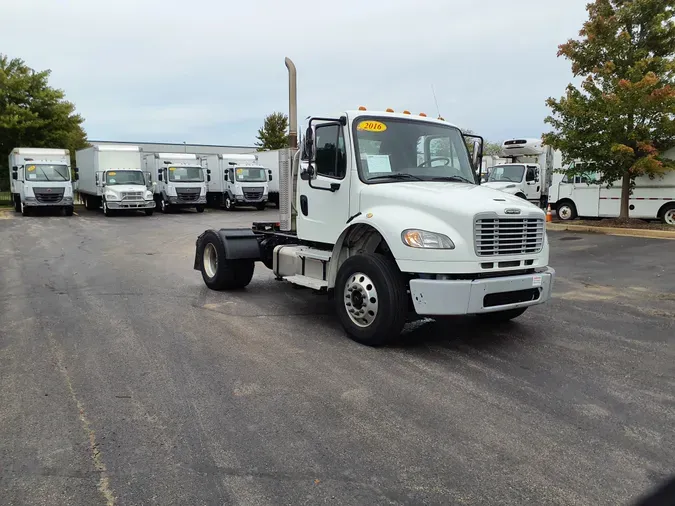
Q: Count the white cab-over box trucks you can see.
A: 3